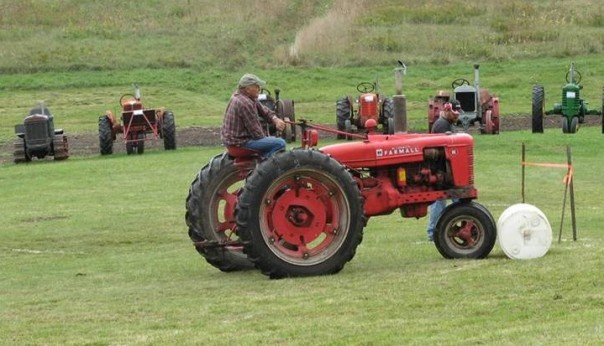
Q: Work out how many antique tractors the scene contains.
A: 7